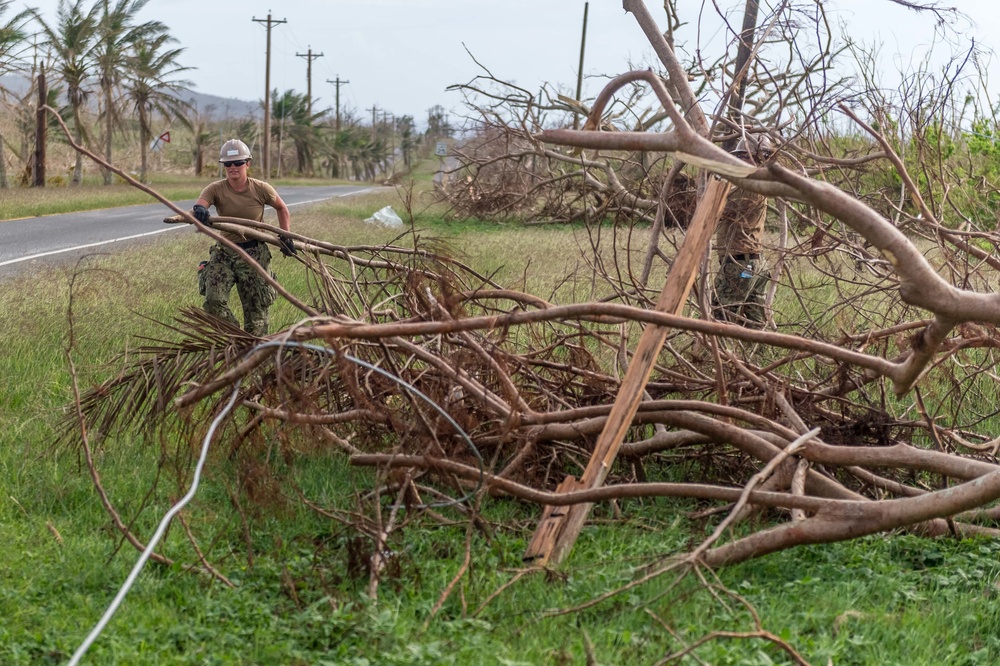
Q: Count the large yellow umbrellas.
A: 0